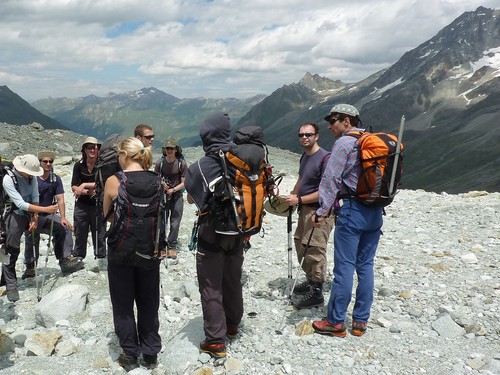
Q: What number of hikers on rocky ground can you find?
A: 9